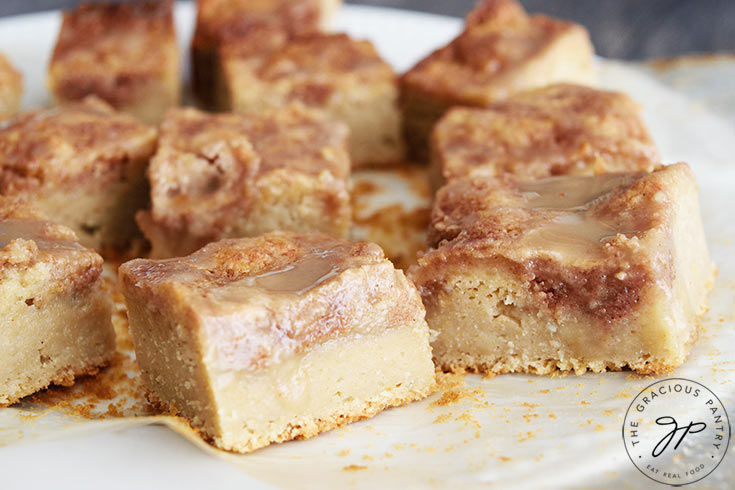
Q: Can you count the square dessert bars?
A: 11